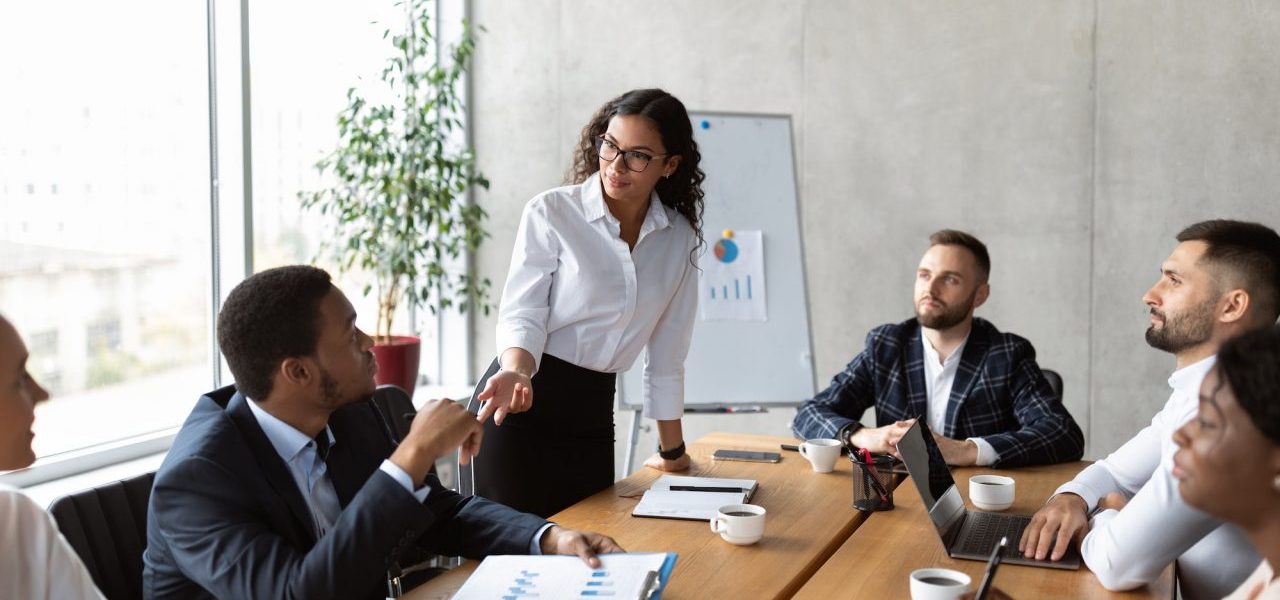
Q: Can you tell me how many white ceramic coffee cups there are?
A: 4